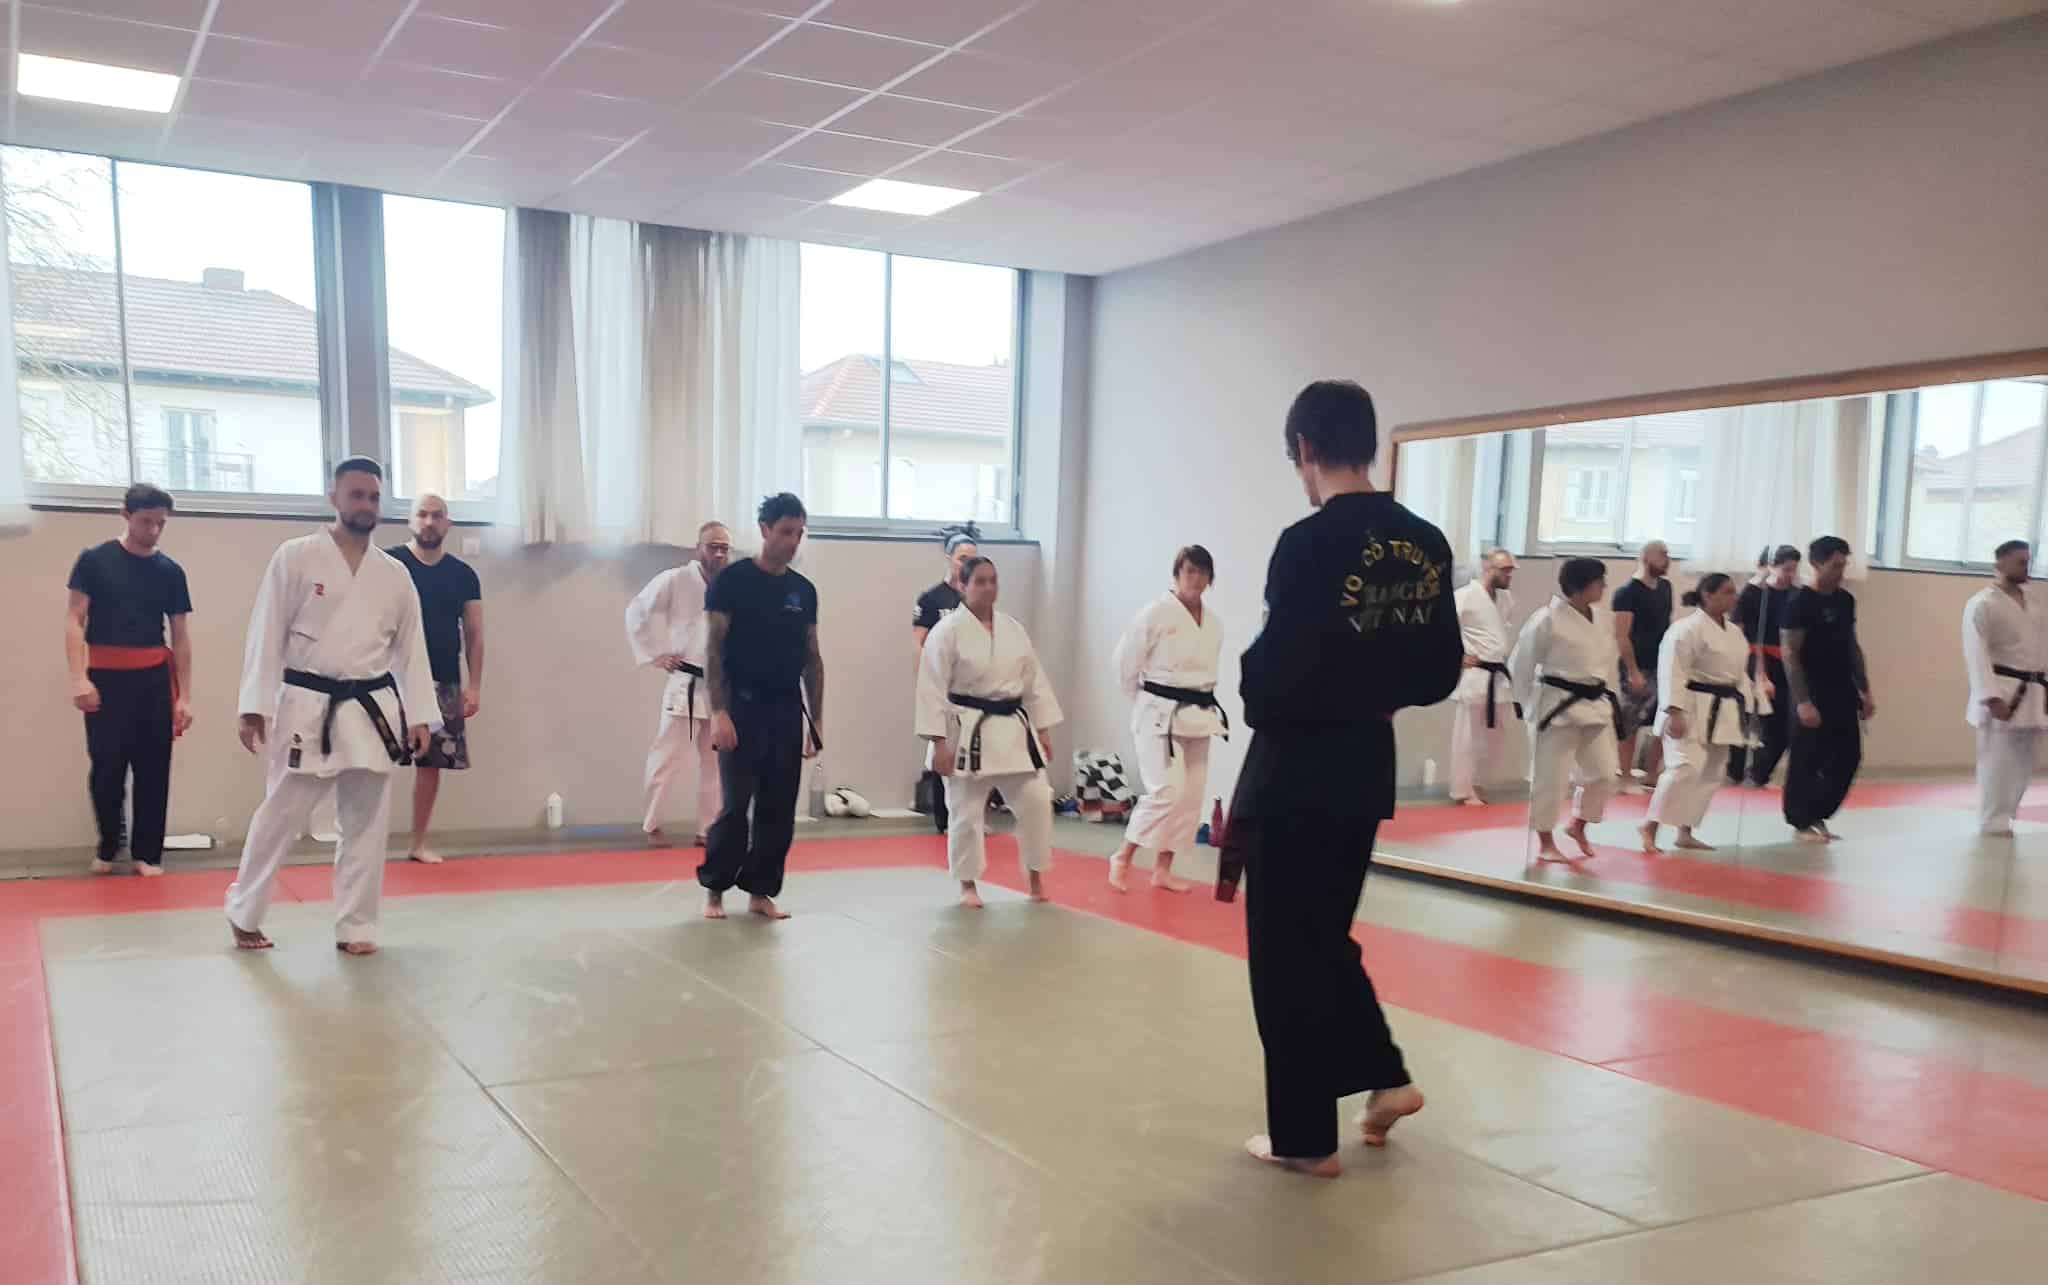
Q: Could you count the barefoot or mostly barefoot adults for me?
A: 9